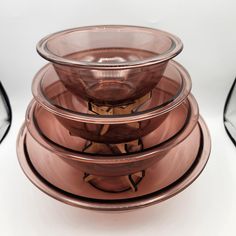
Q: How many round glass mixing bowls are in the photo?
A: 4